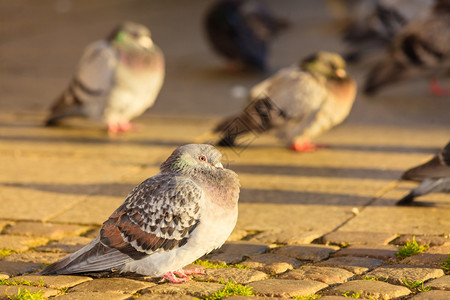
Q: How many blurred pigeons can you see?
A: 6